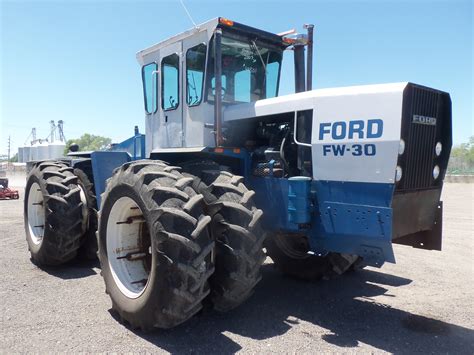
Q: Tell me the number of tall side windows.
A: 3